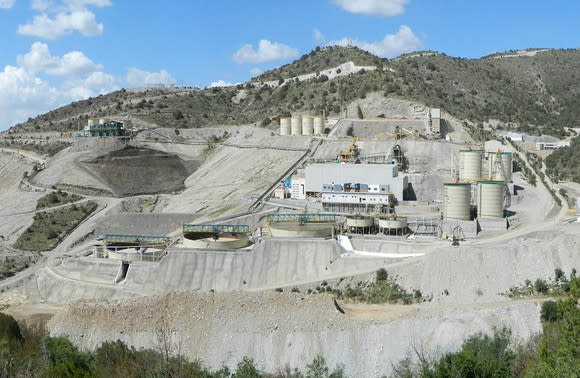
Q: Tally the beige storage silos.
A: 8